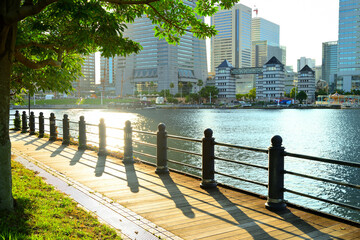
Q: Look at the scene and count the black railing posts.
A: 12